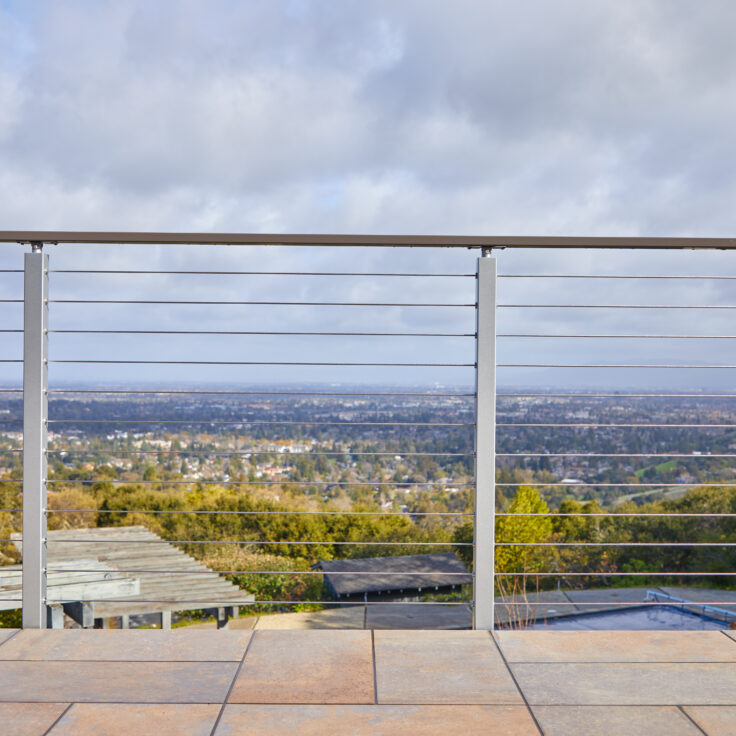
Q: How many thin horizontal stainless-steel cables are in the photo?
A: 12